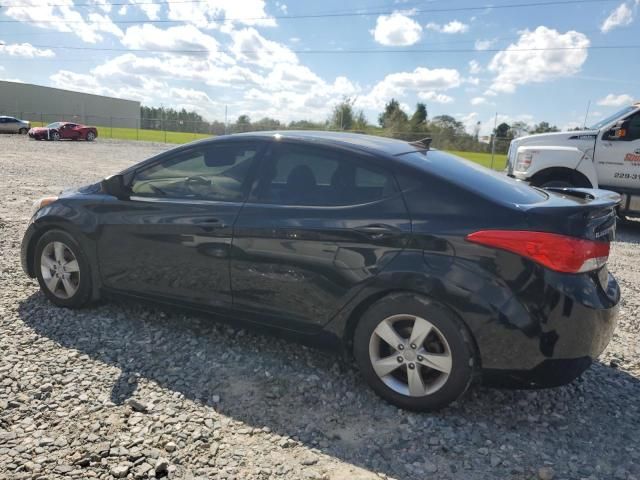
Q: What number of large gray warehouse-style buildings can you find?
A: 1